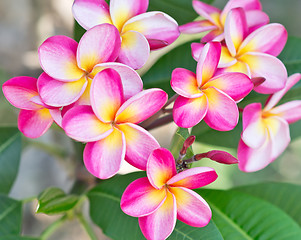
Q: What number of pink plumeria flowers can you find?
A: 9